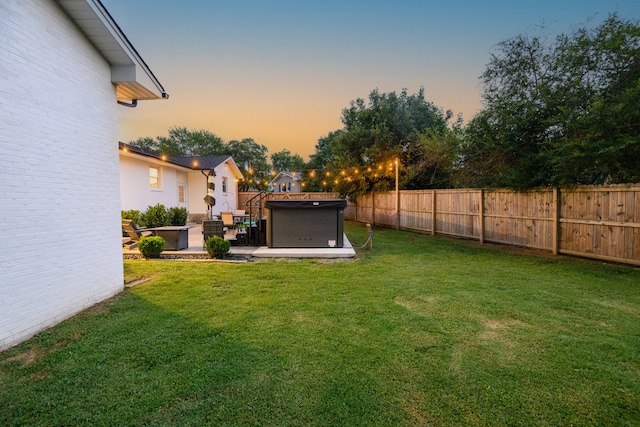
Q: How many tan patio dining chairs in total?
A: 2